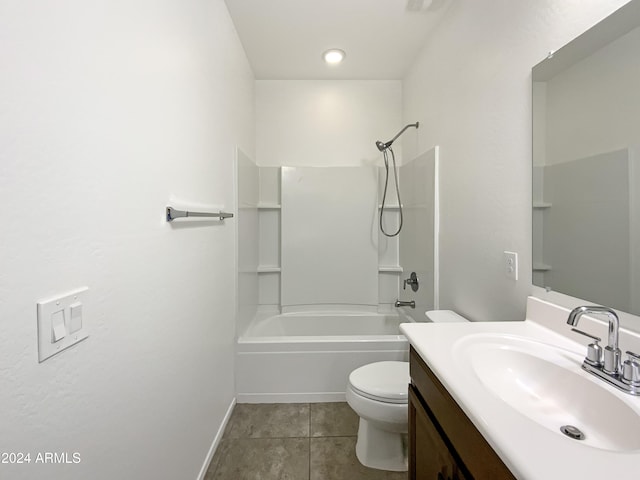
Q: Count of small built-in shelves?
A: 4